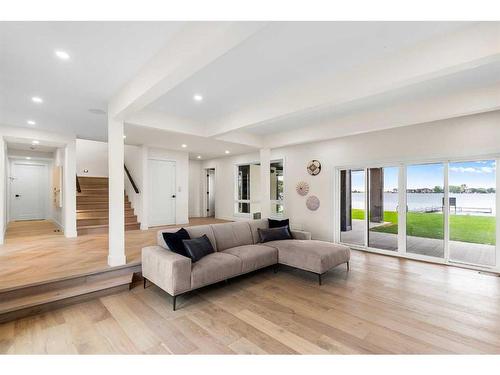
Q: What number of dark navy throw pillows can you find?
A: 4